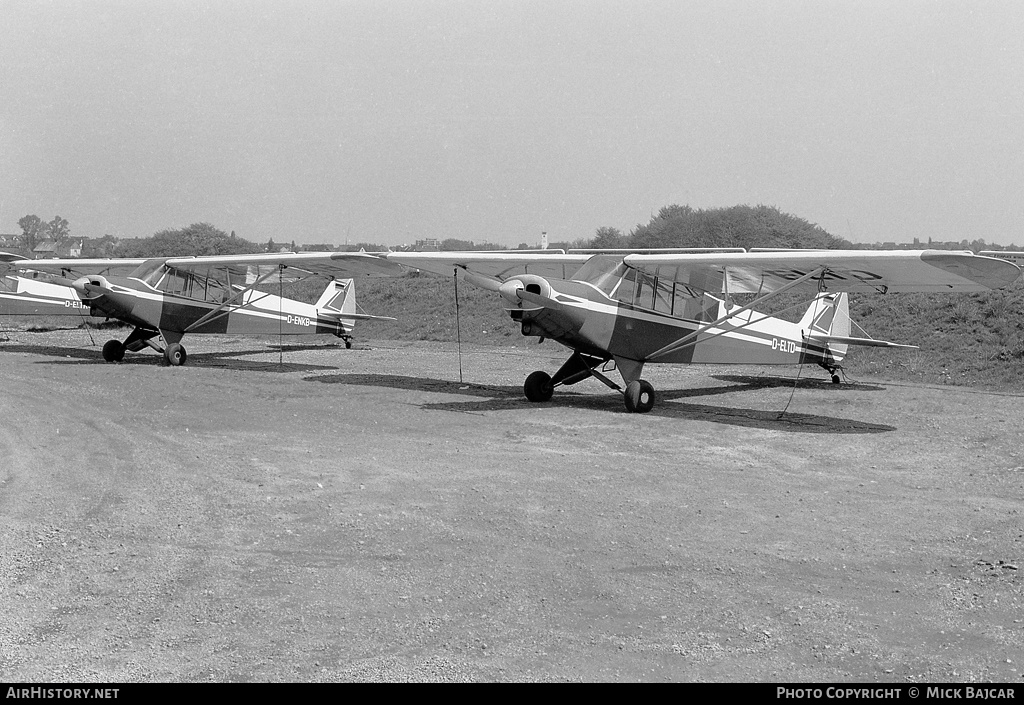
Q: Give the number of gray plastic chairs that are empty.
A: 0